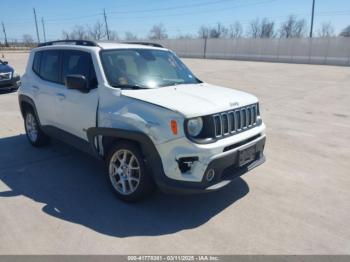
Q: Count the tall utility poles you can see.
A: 5